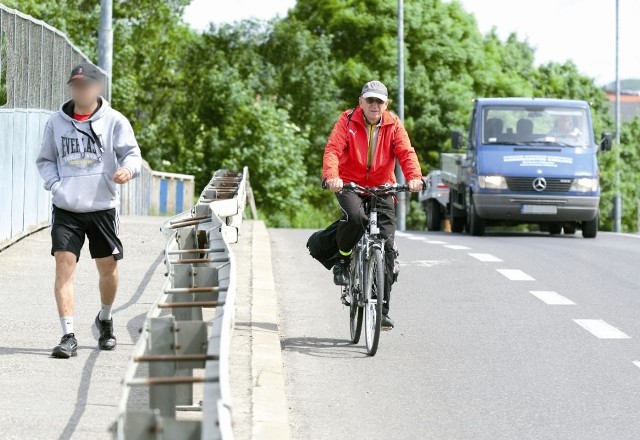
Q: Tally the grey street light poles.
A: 3